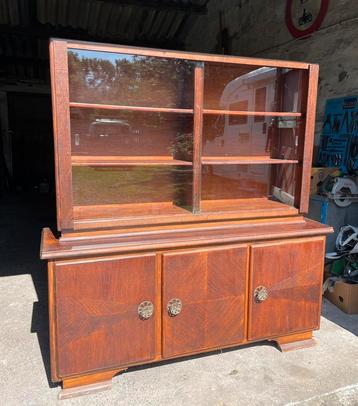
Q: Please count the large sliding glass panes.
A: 2